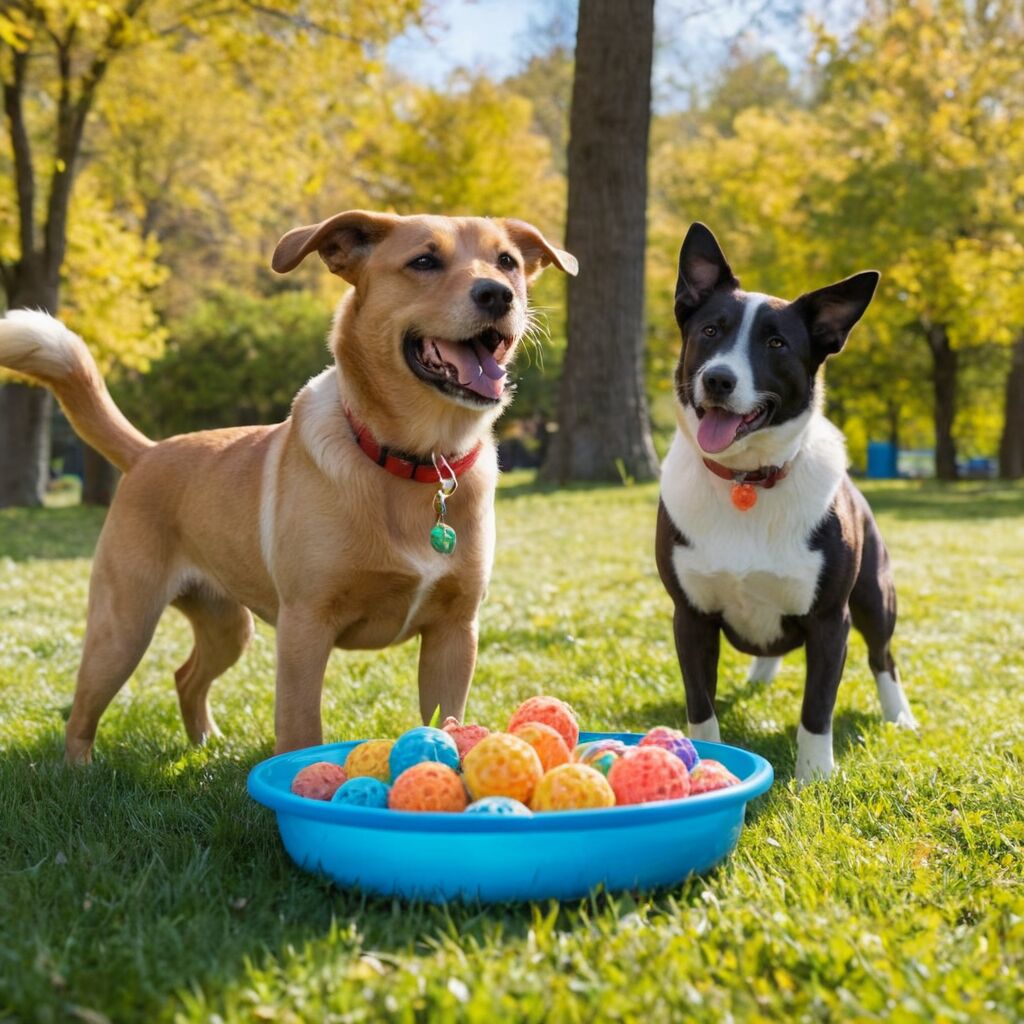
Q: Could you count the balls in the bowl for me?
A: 15